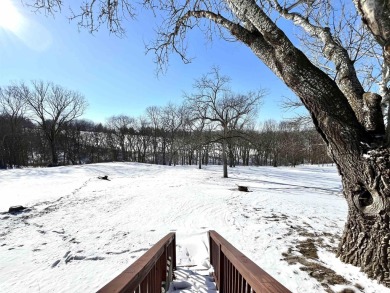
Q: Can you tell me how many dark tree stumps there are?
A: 3